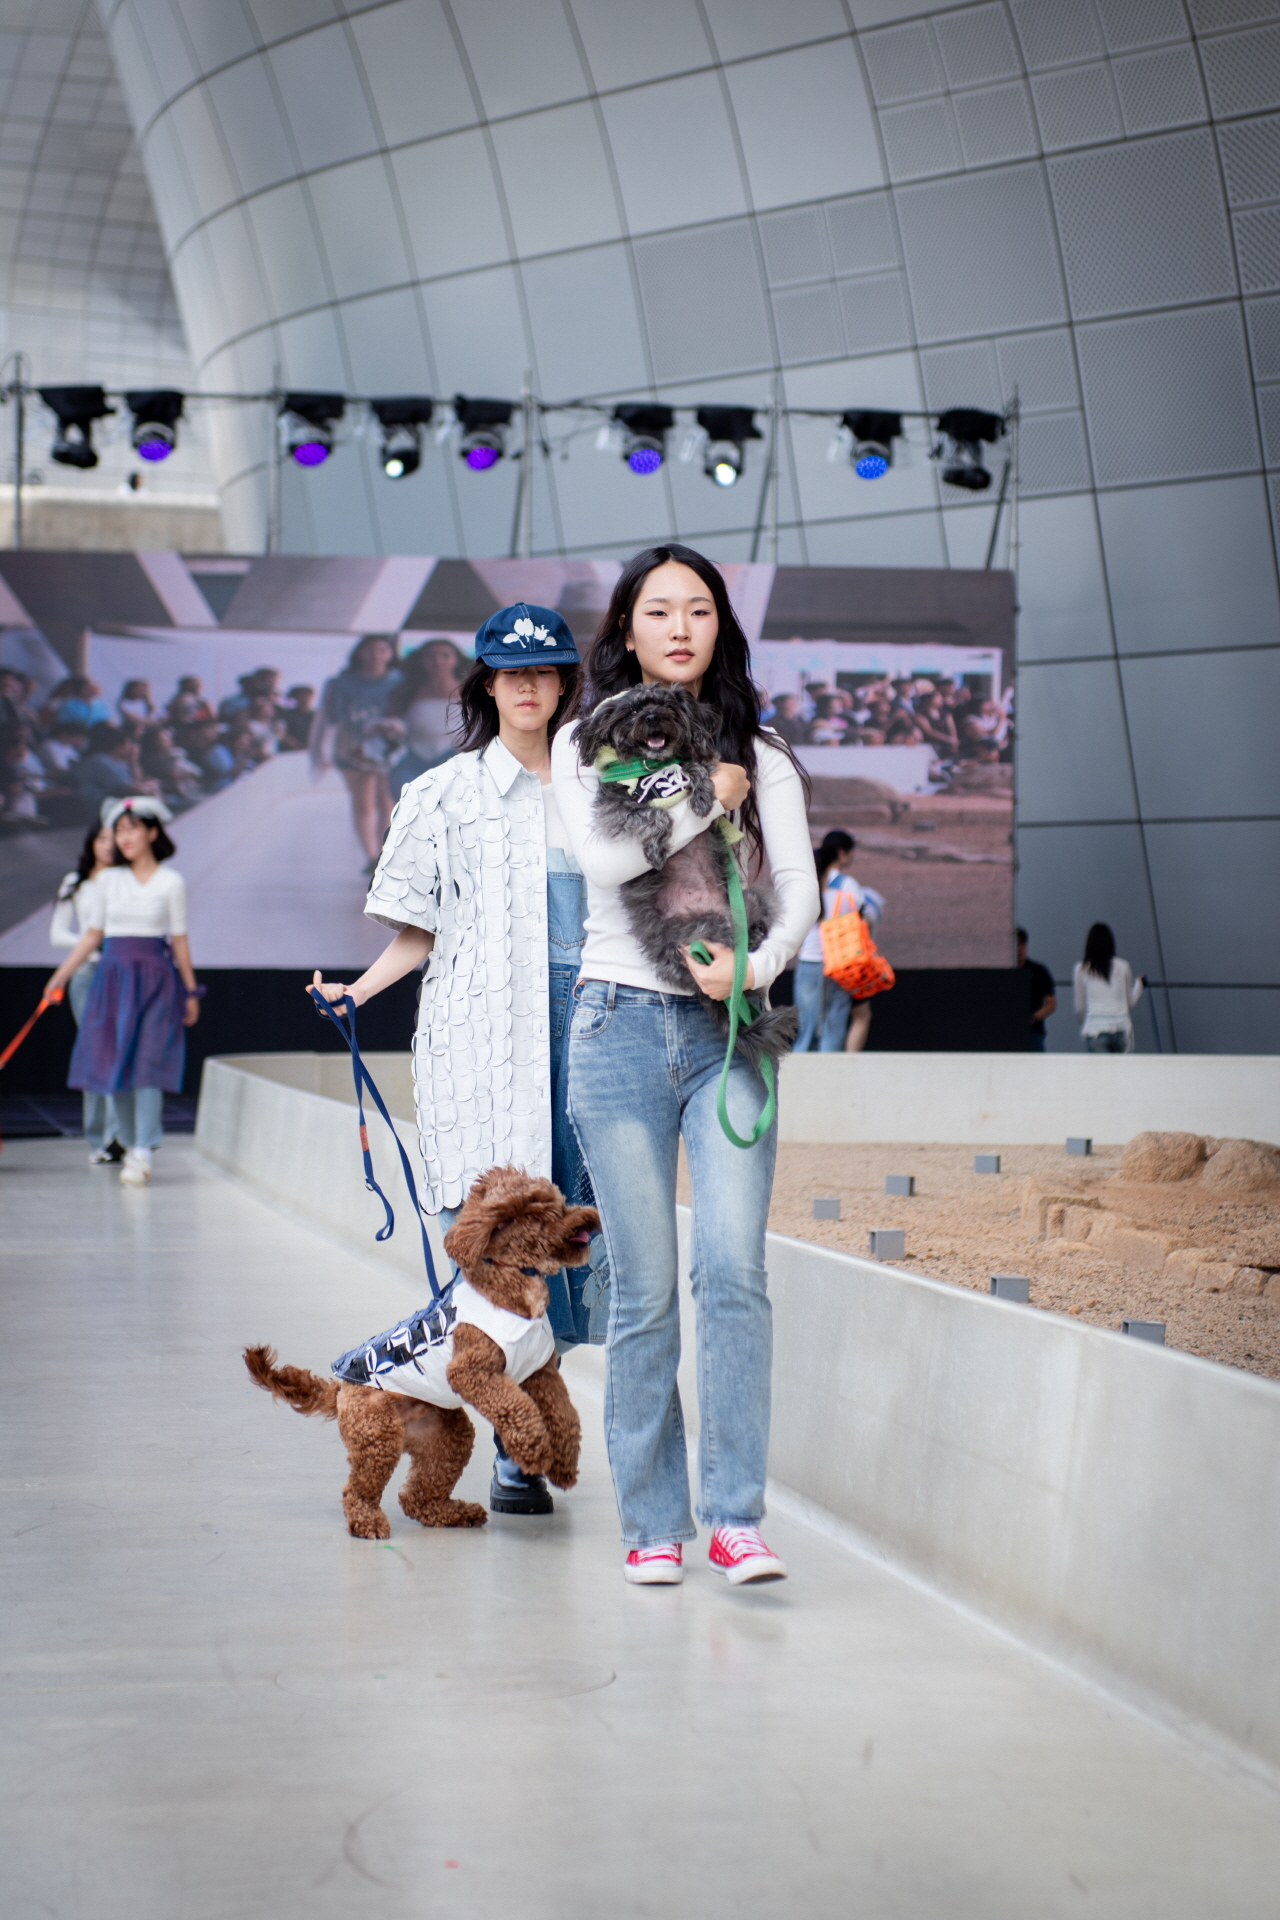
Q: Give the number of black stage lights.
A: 9